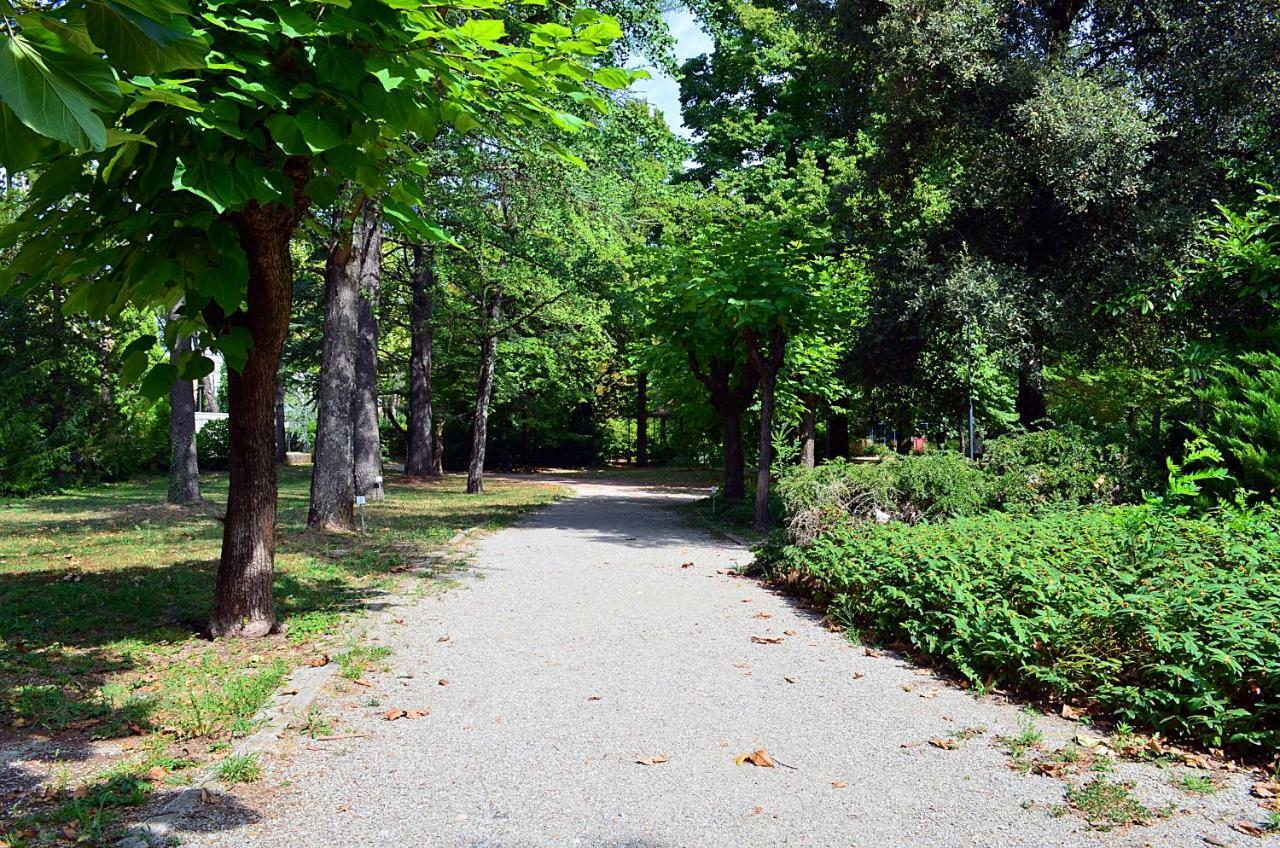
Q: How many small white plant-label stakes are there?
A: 3